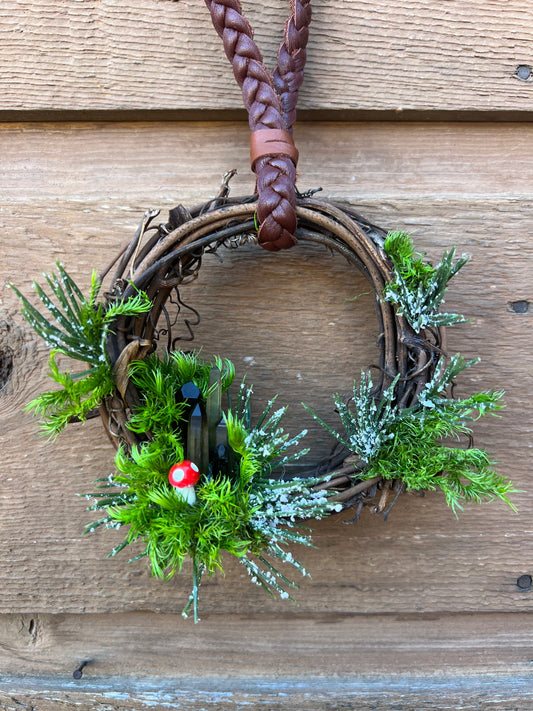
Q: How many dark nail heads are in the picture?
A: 4